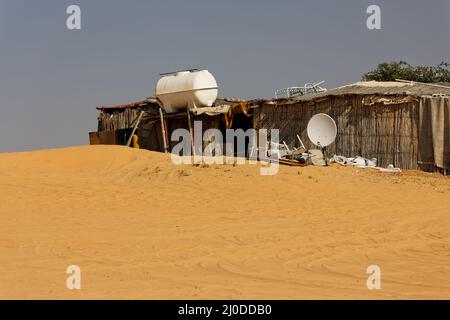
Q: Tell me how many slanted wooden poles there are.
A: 3